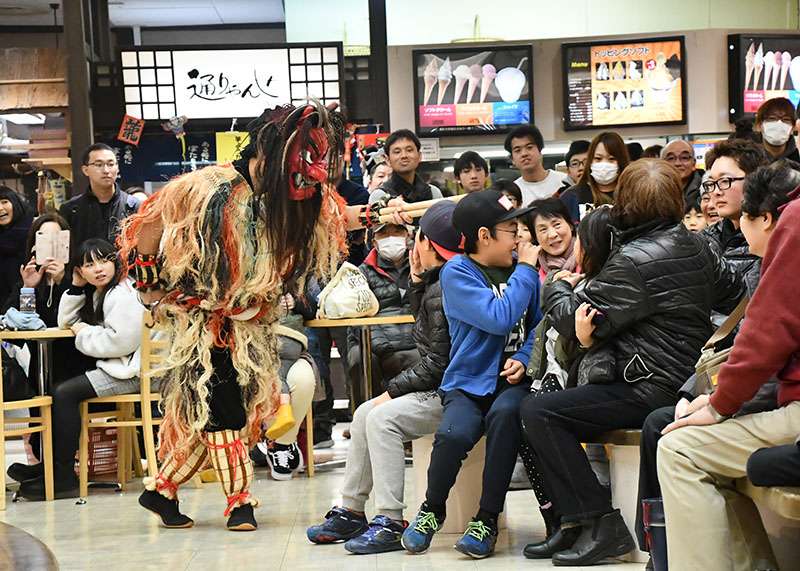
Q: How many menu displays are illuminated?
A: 3